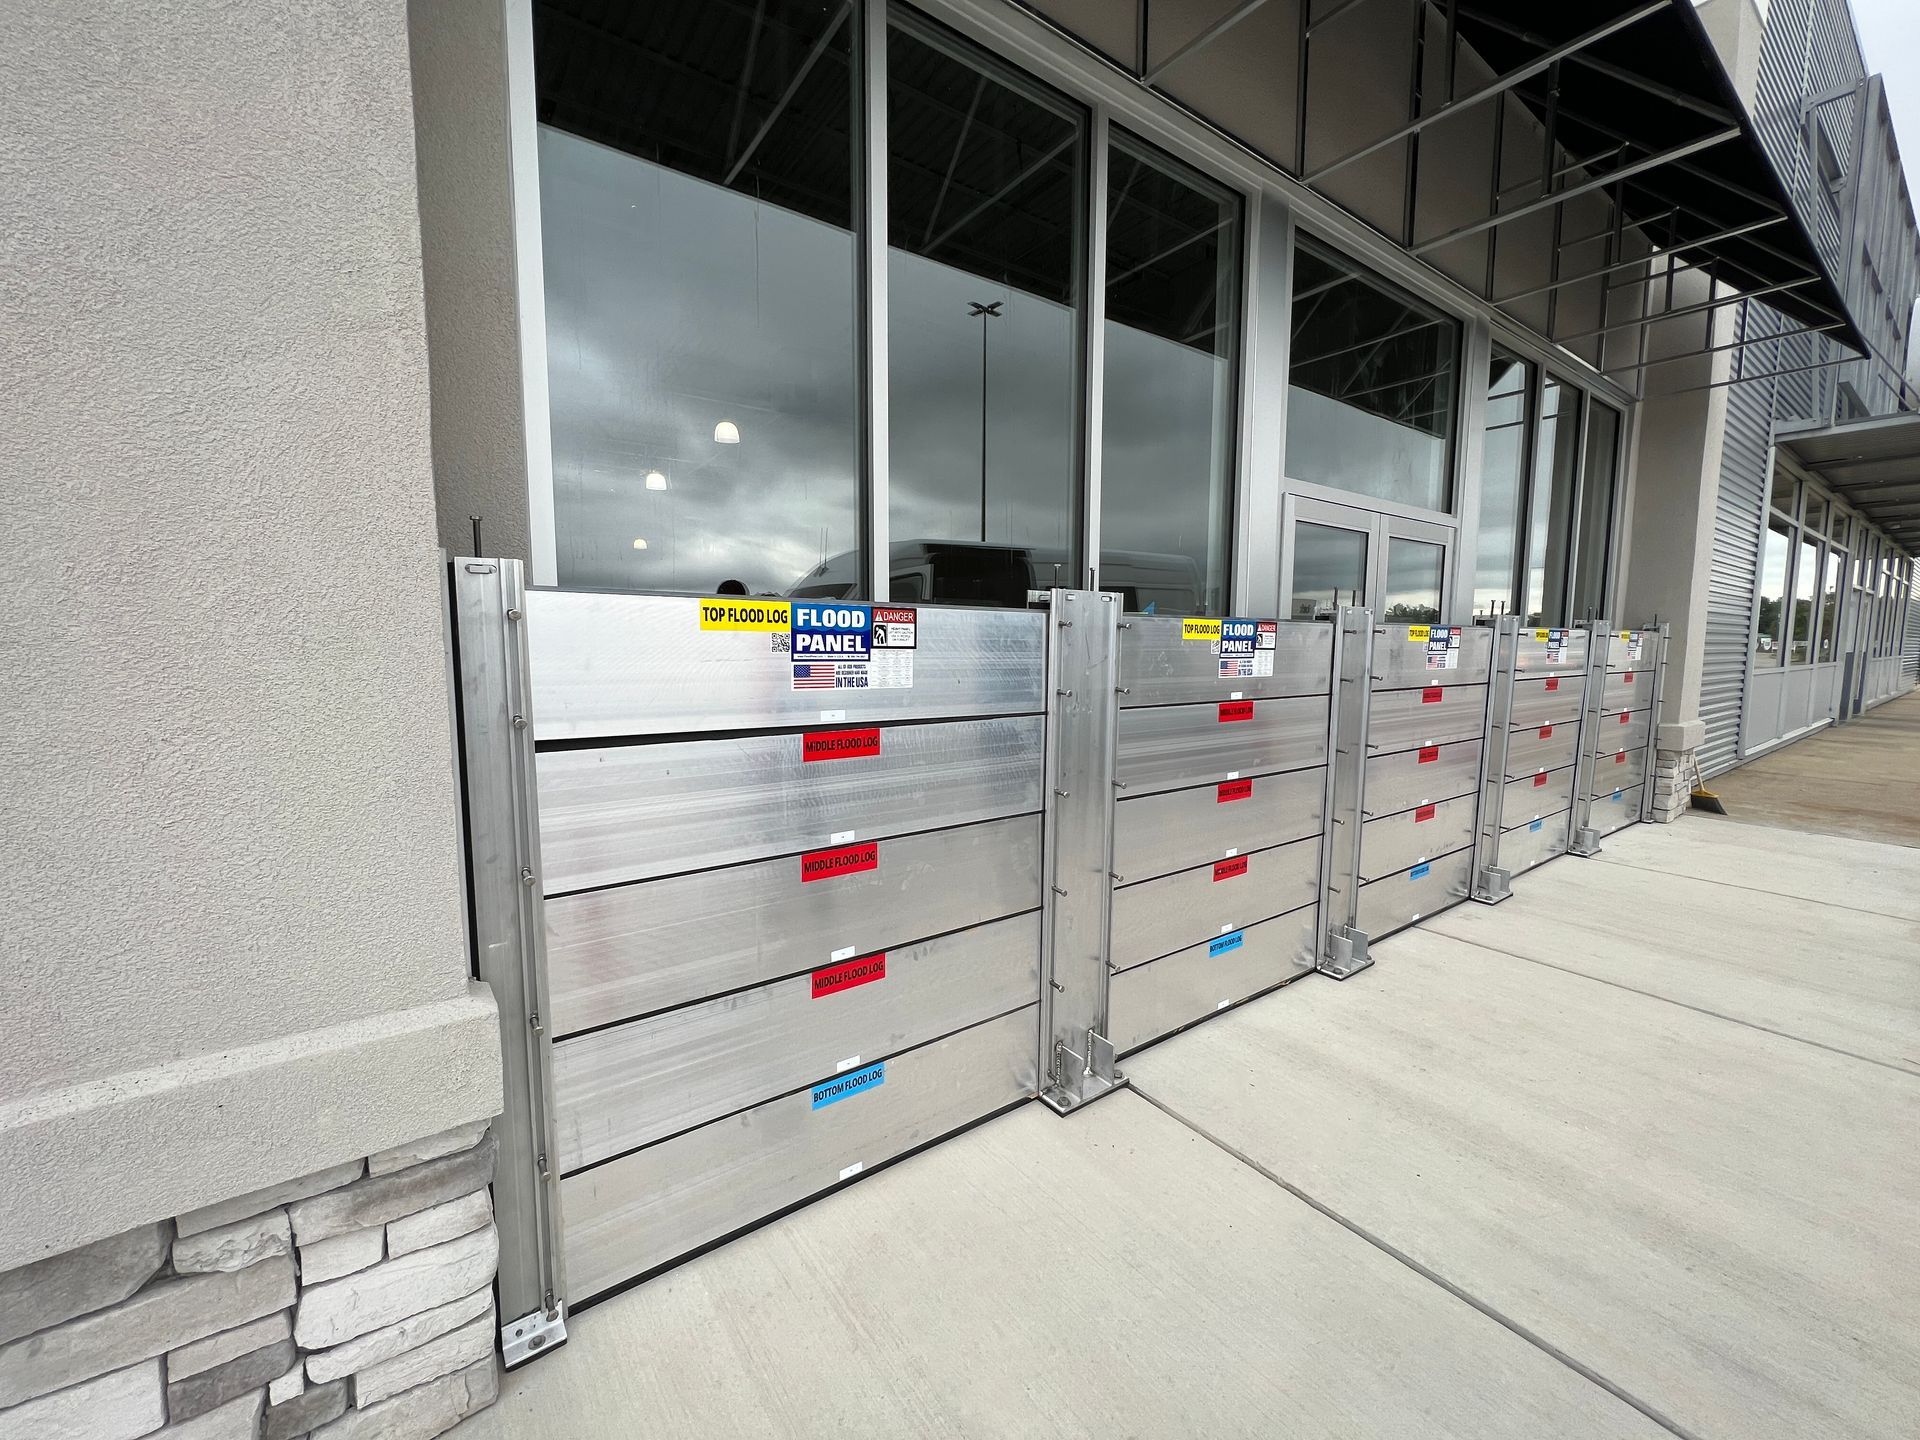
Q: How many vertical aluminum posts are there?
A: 6